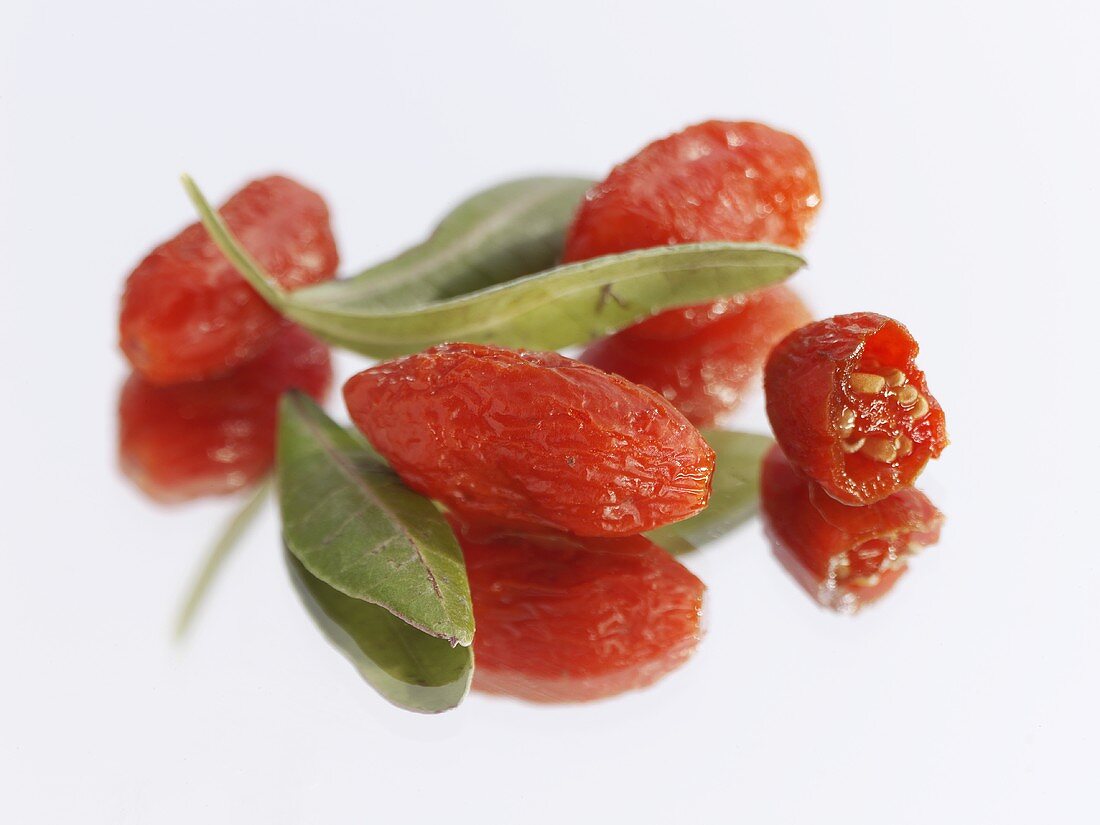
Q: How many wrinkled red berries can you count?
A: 4